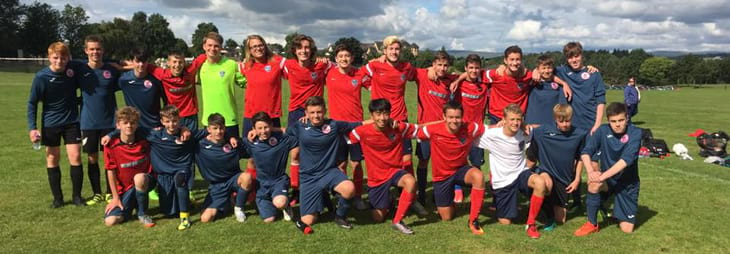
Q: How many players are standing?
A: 14